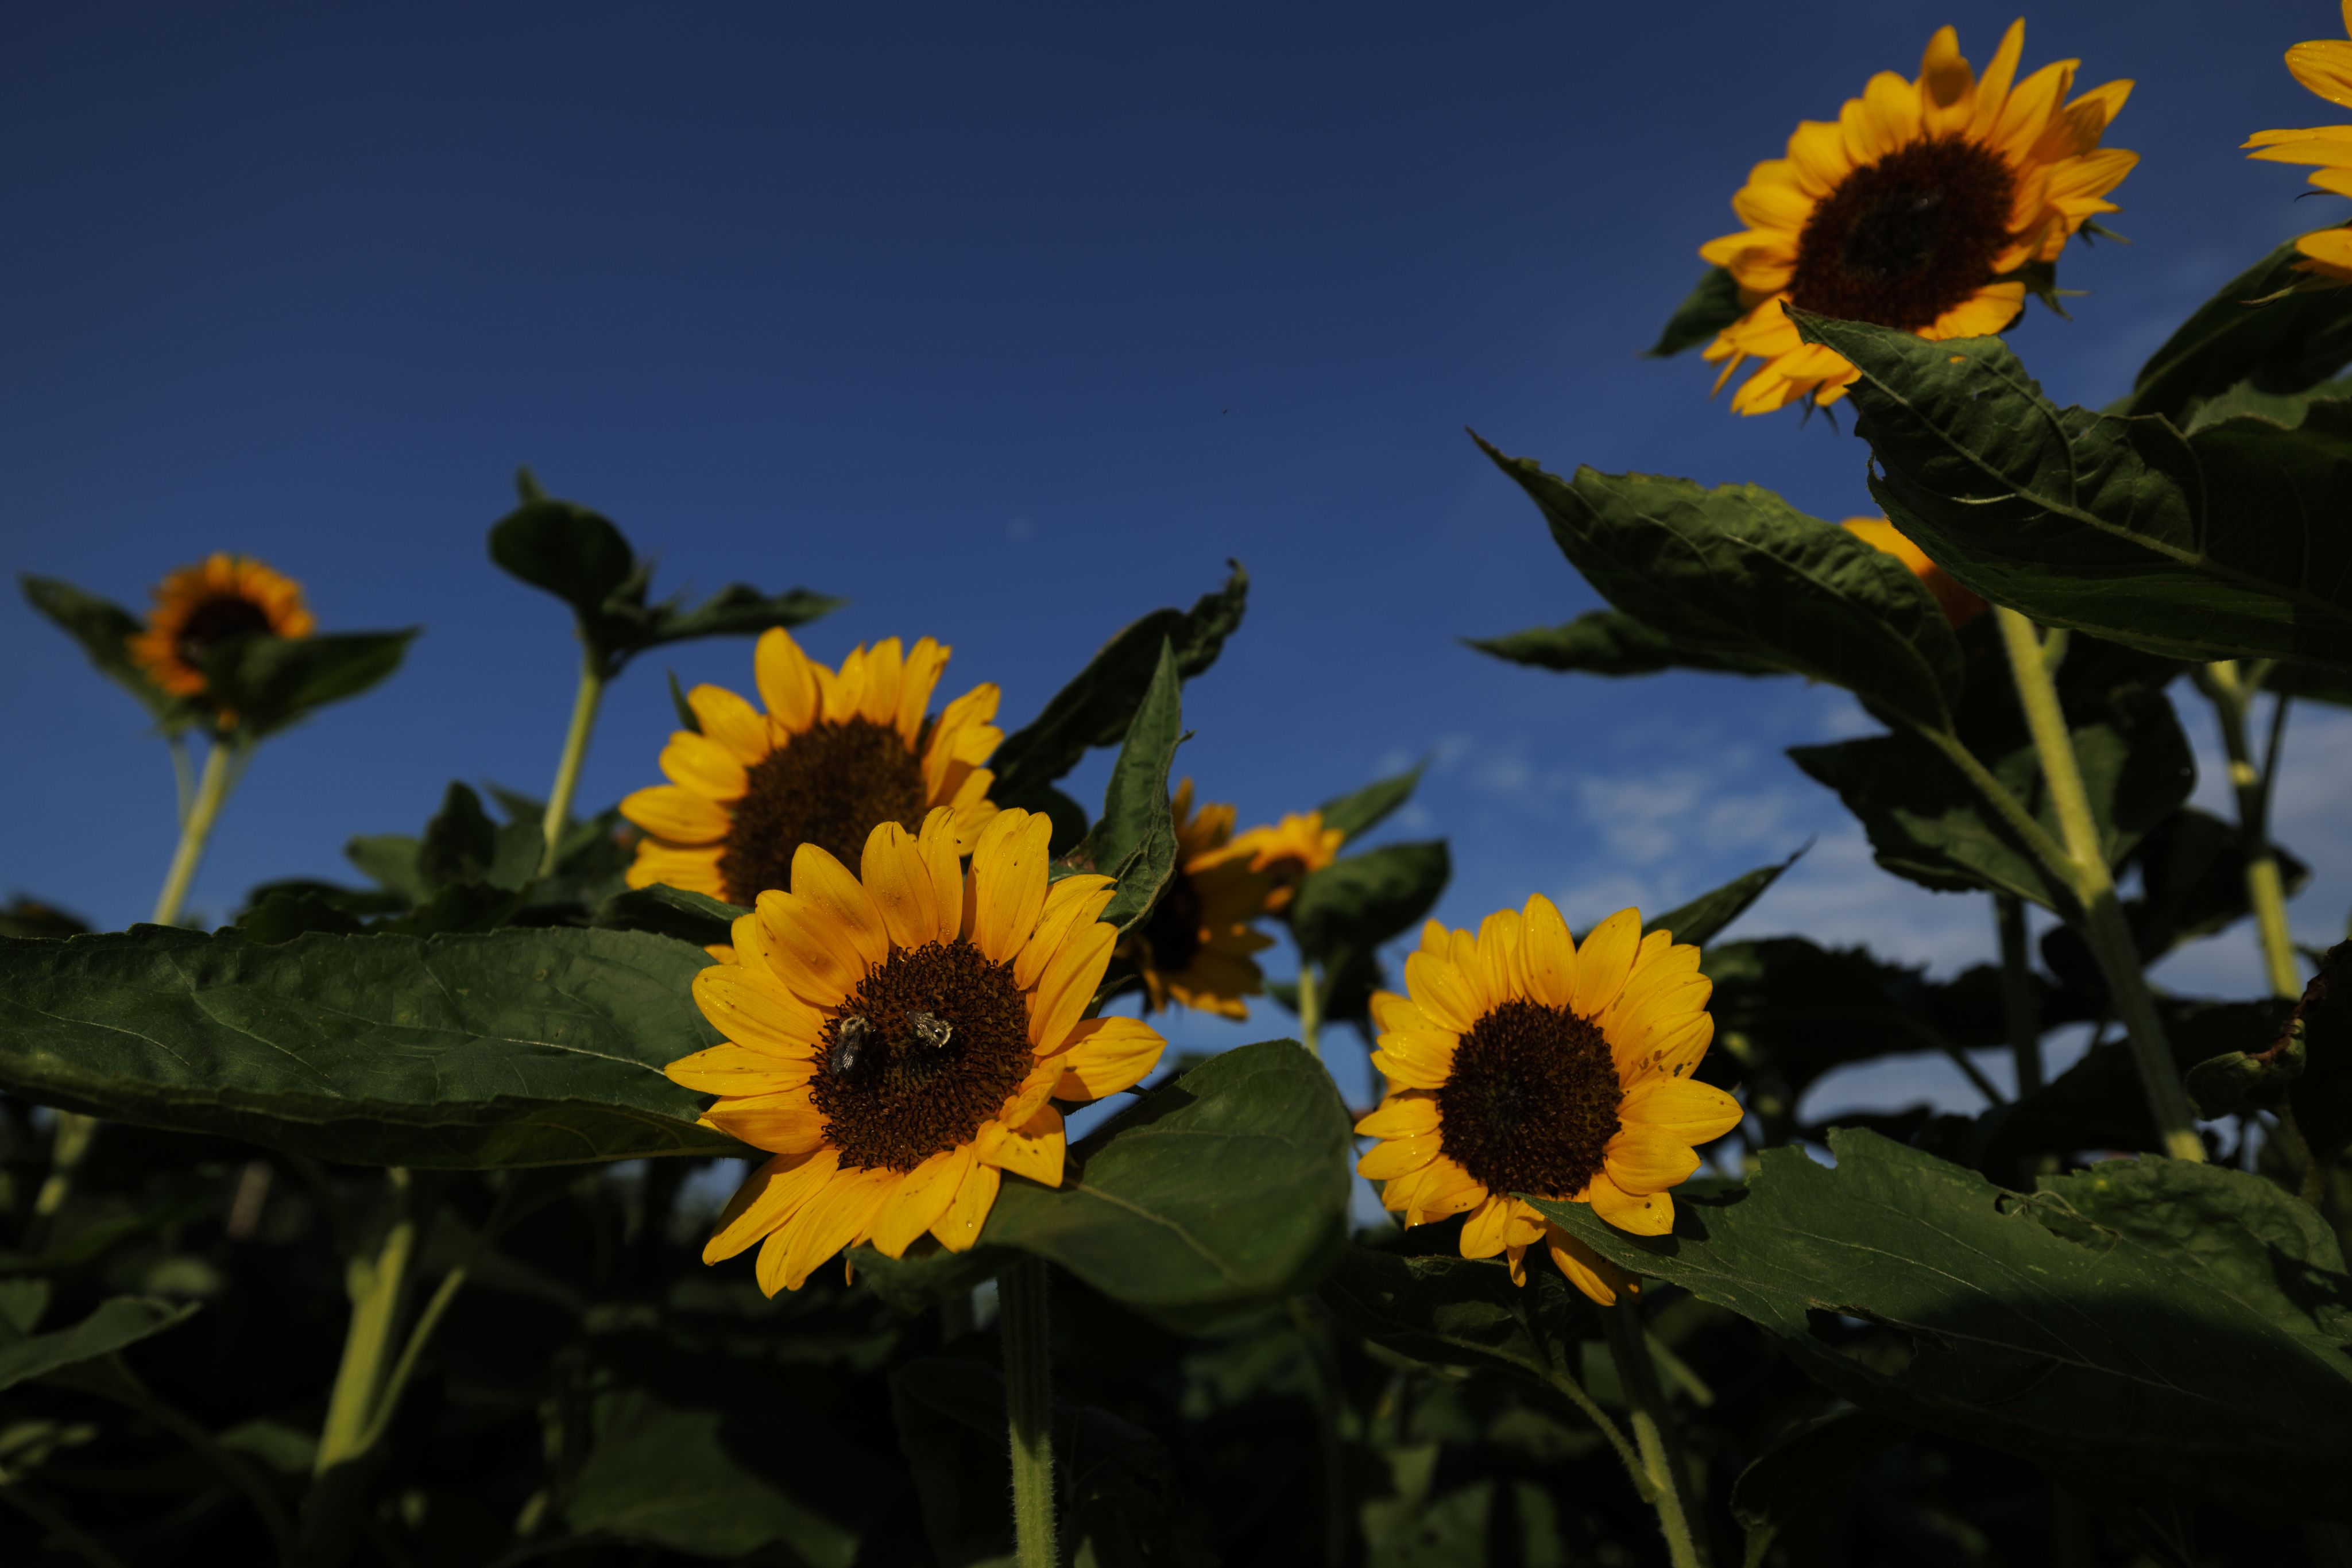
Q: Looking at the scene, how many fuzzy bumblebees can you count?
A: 2